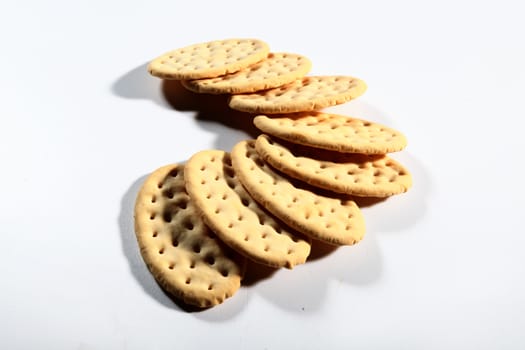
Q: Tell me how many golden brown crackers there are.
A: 8